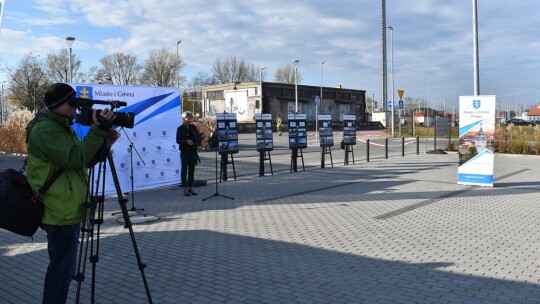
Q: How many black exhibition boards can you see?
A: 5